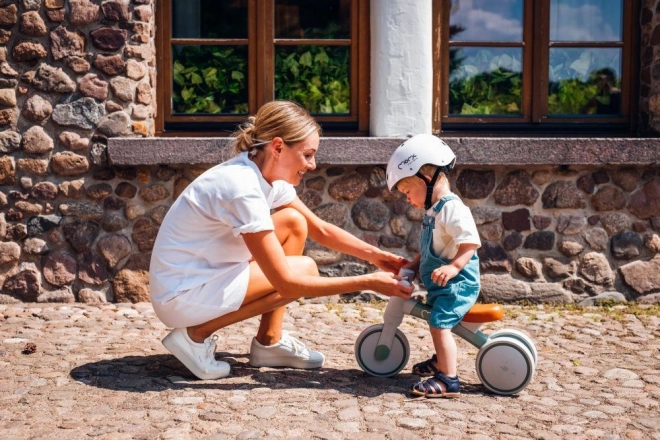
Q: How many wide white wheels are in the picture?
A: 3